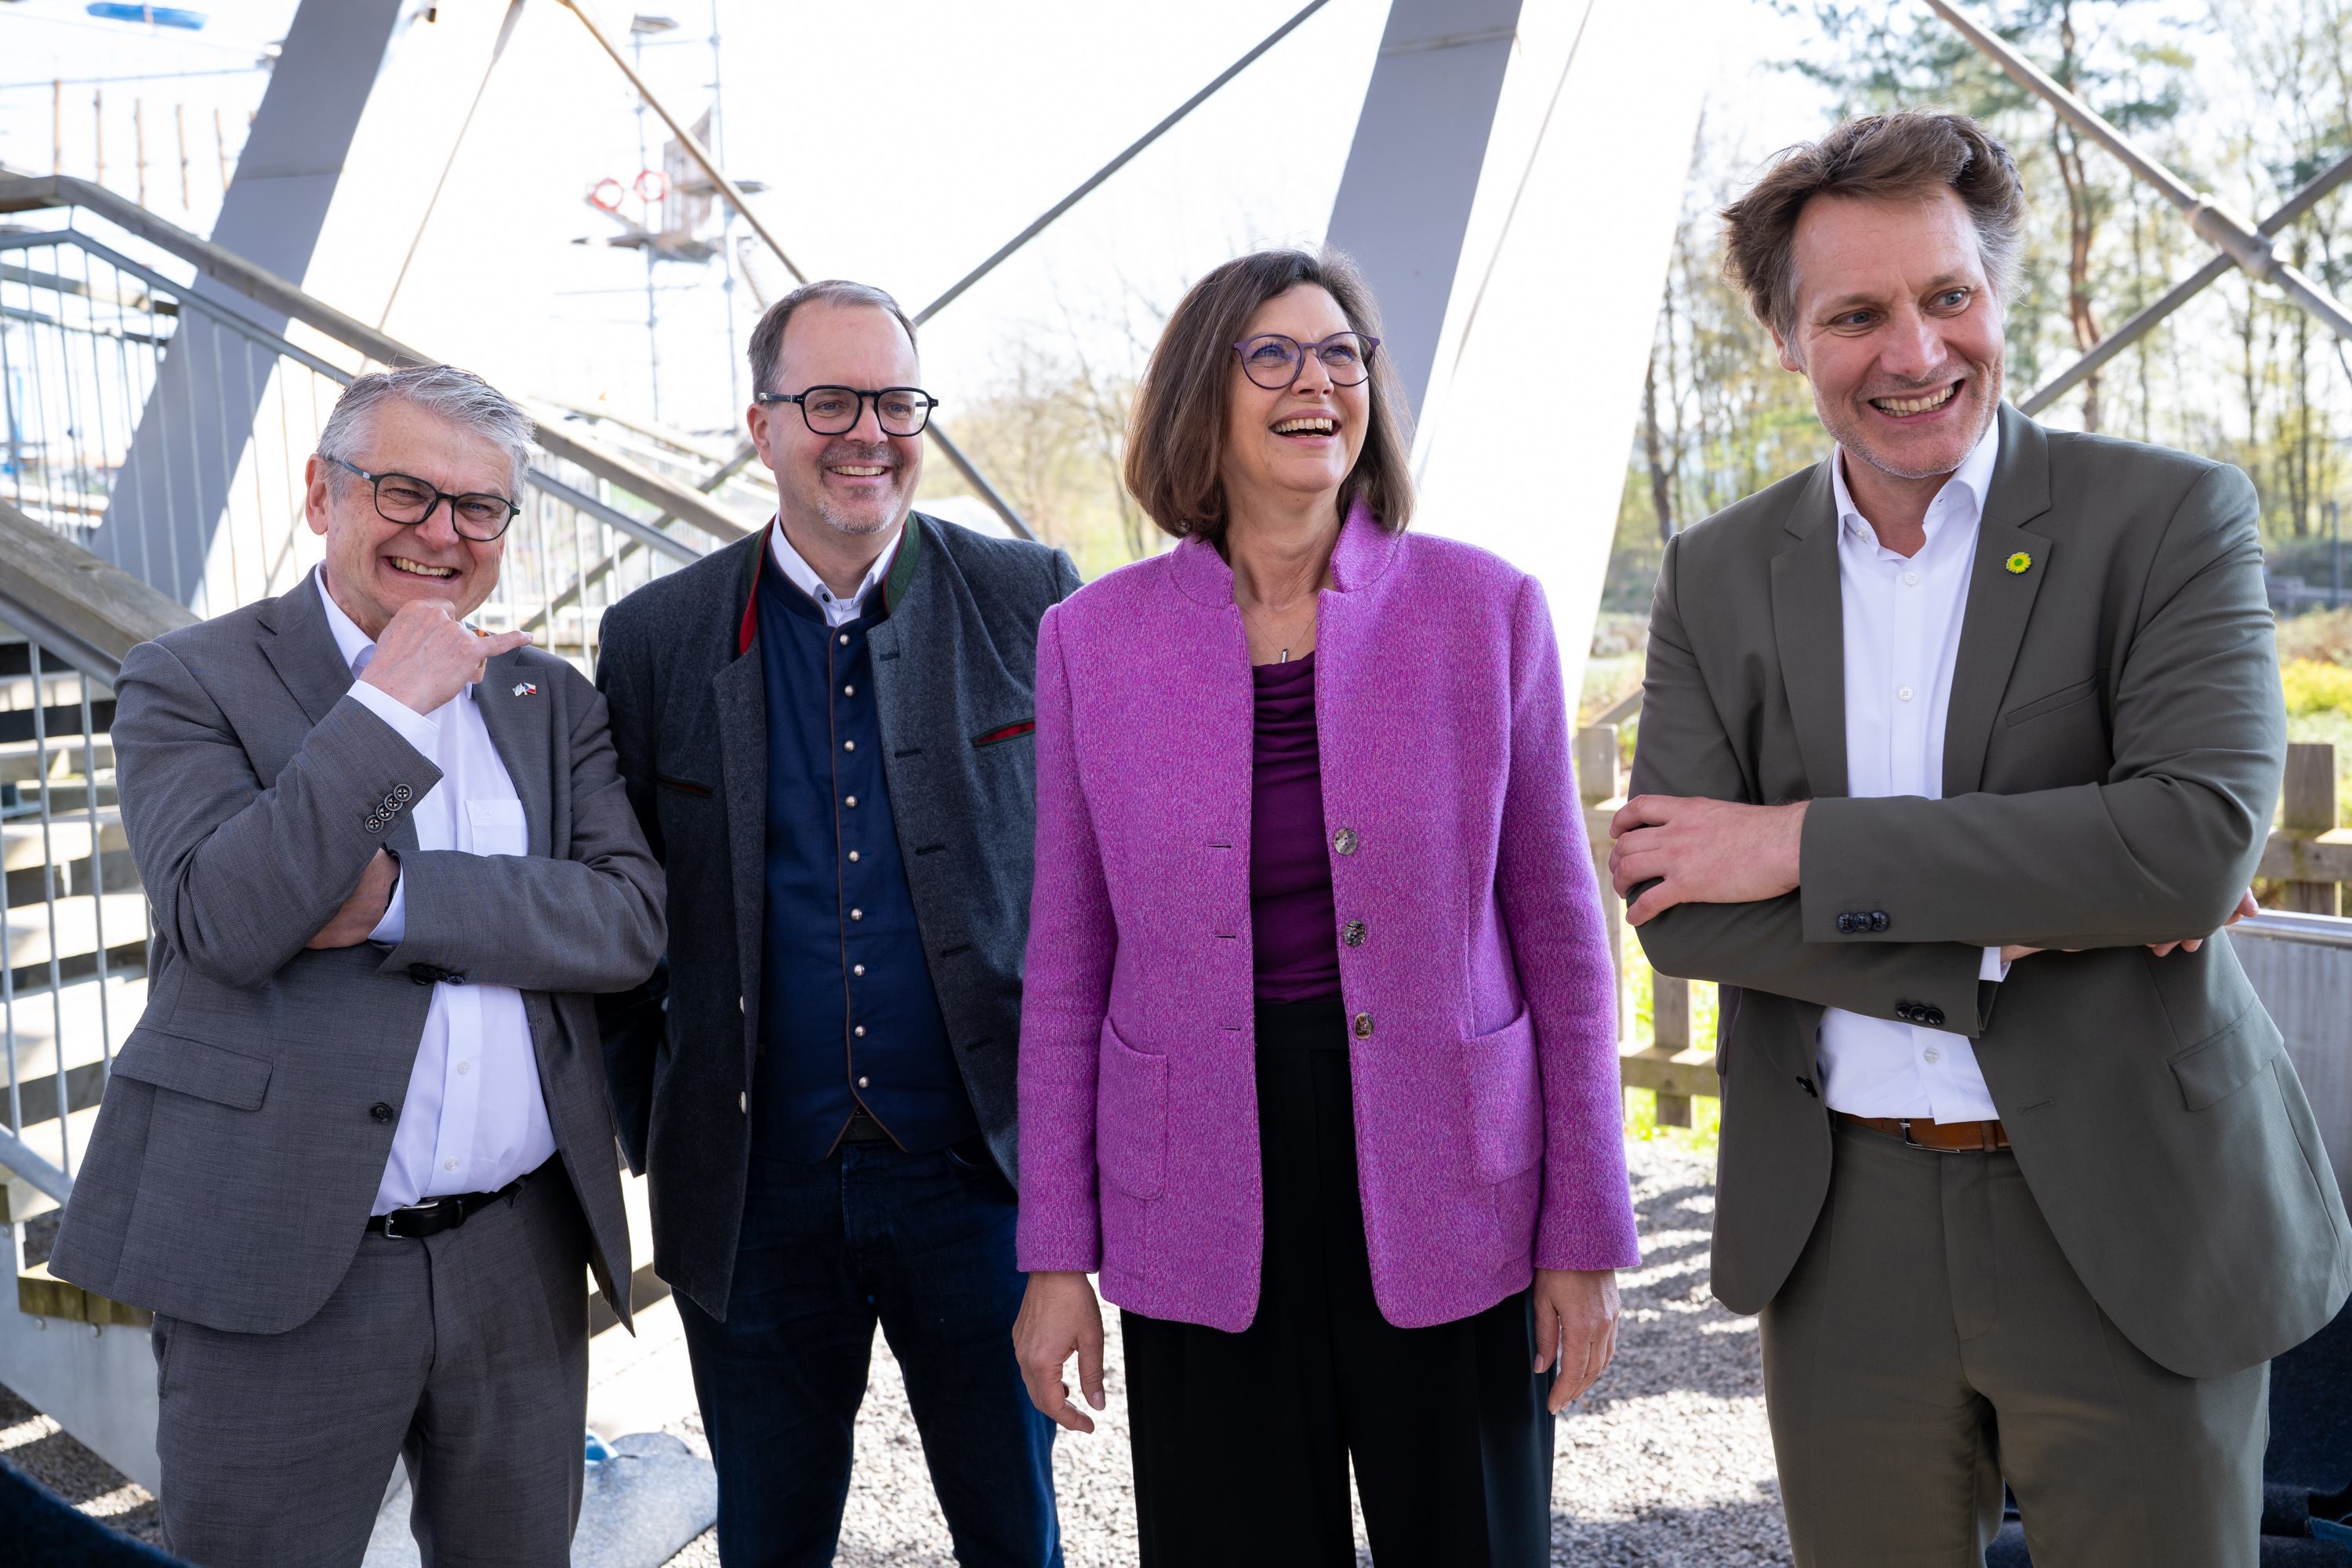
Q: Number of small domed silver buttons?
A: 9